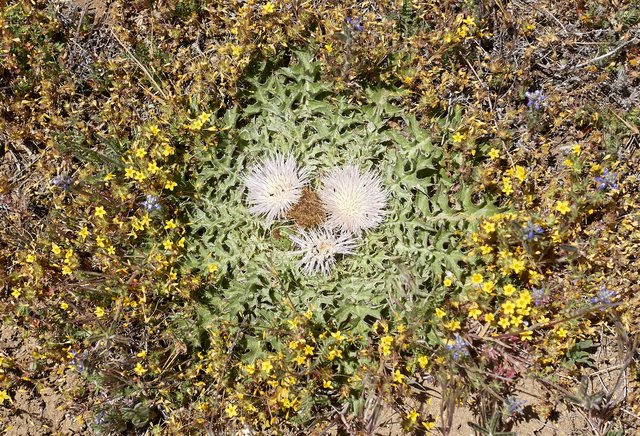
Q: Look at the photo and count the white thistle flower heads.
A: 3